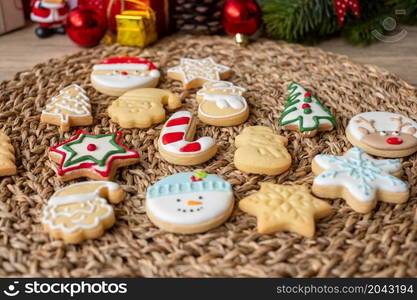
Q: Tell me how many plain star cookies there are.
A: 1